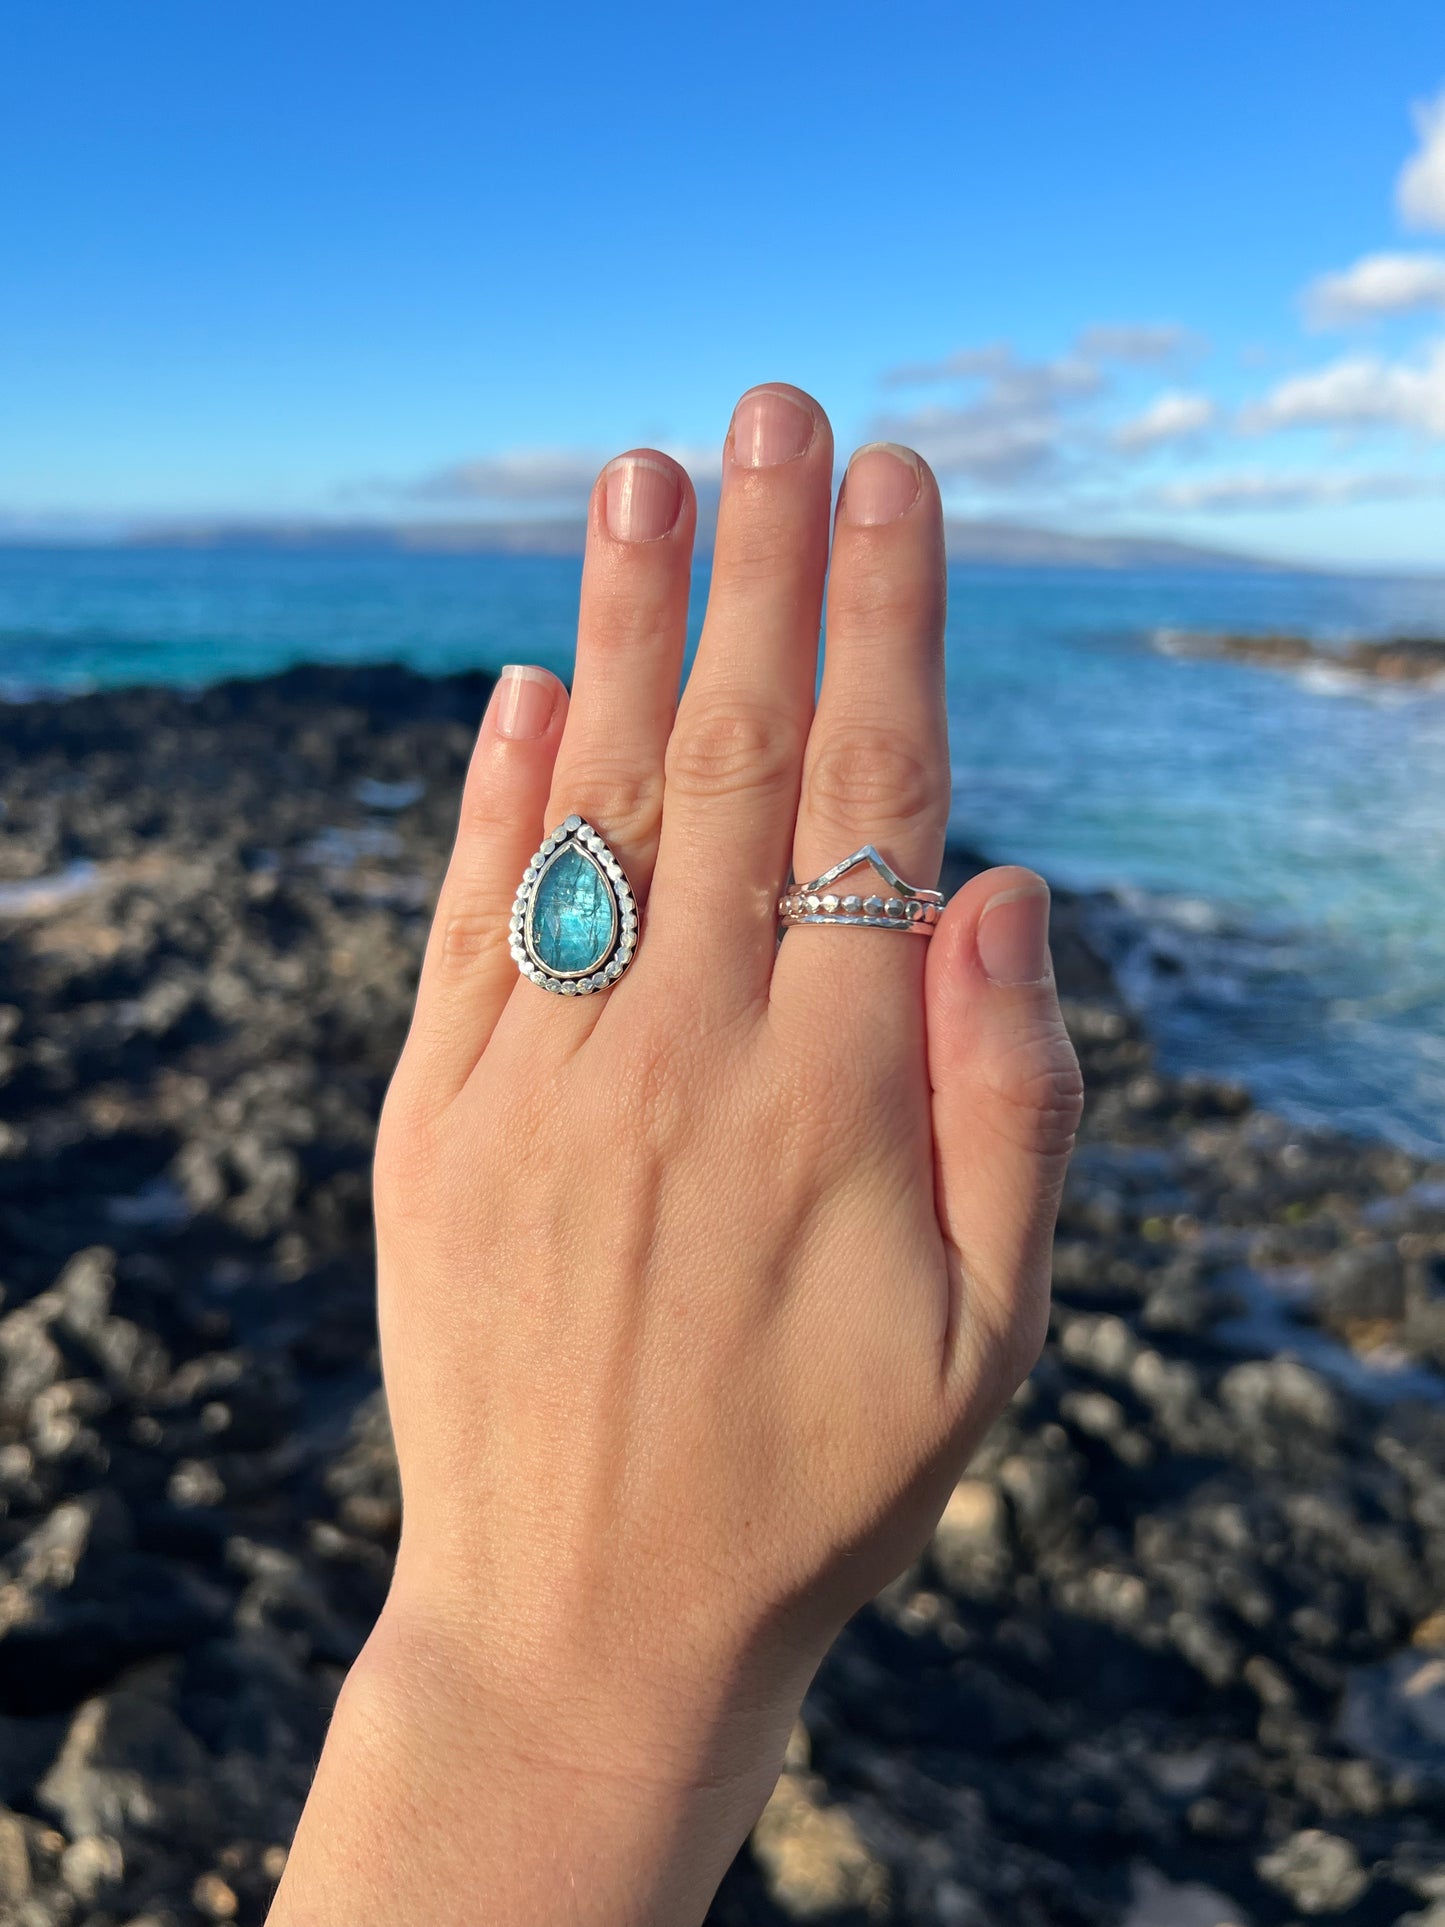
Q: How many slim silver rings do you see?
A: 3